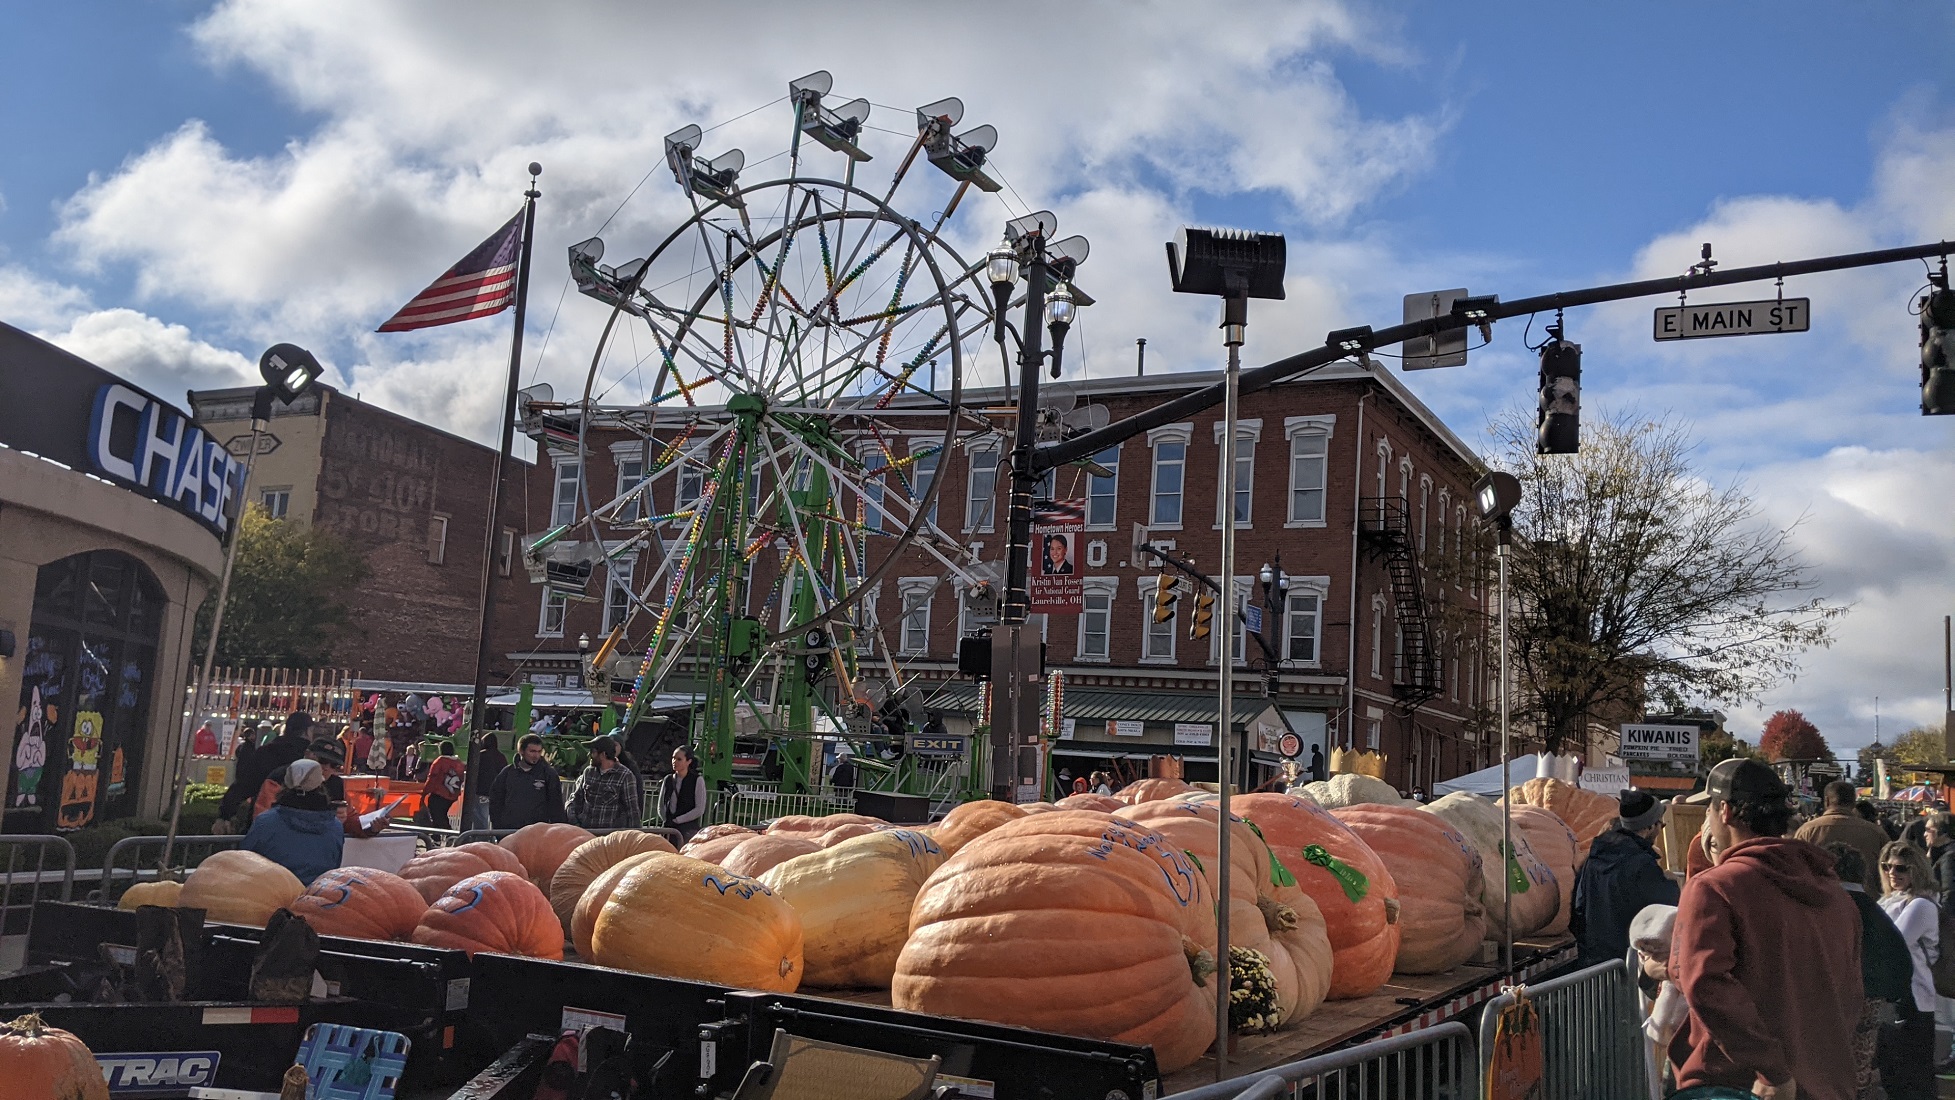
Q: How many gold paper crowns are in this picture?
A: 1